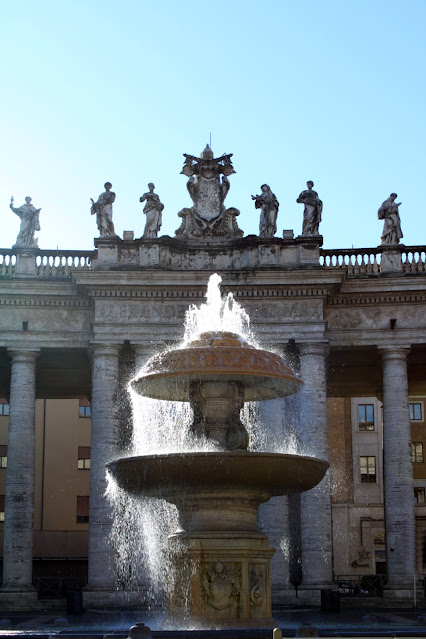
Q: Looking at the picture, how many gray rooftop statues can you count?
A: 6